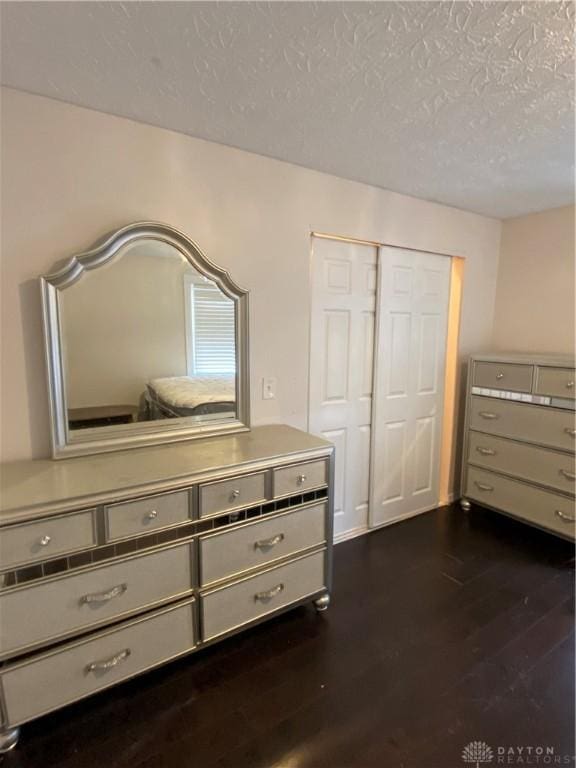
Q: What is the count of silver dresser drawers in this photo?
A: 13